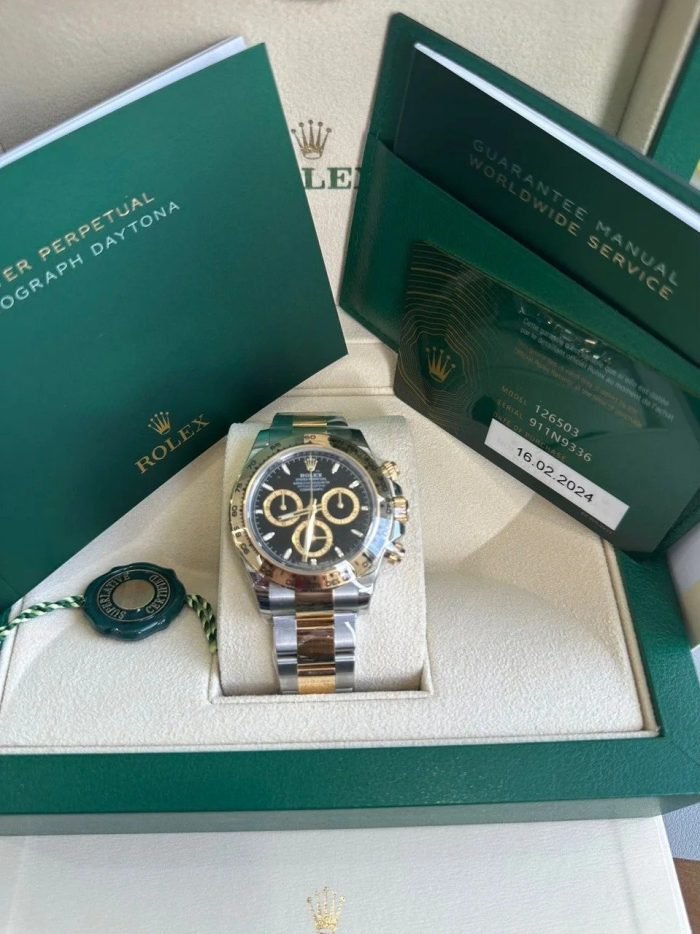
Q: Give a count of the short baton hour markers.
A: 3